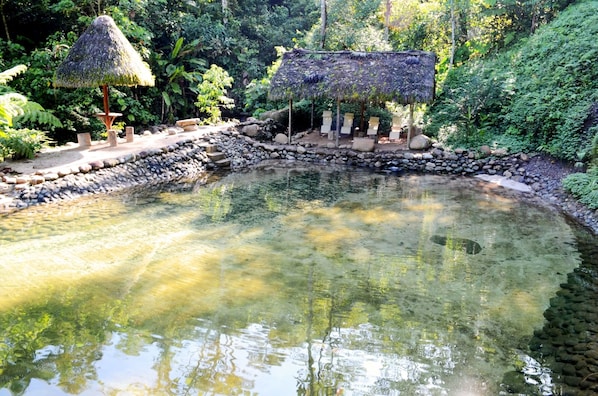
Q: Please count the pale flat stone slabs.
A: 1